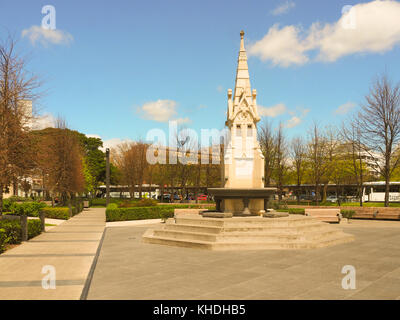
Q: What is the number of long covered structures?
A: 1